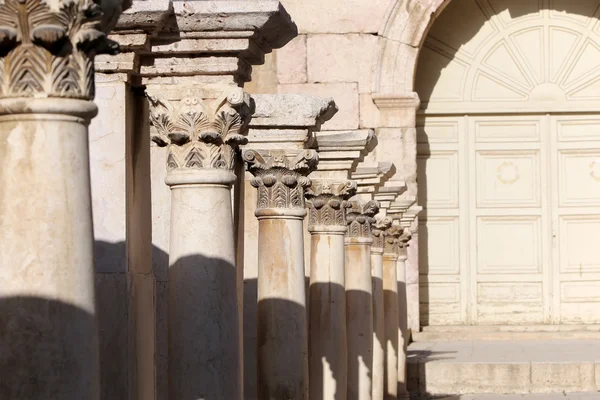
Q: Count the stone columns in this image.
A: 8